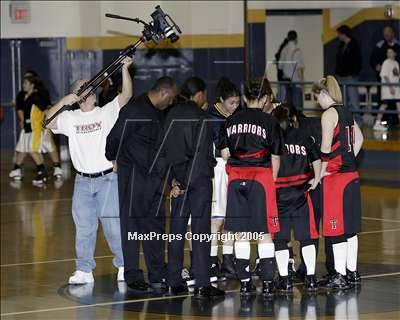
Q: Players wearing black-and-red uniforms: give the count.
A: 3